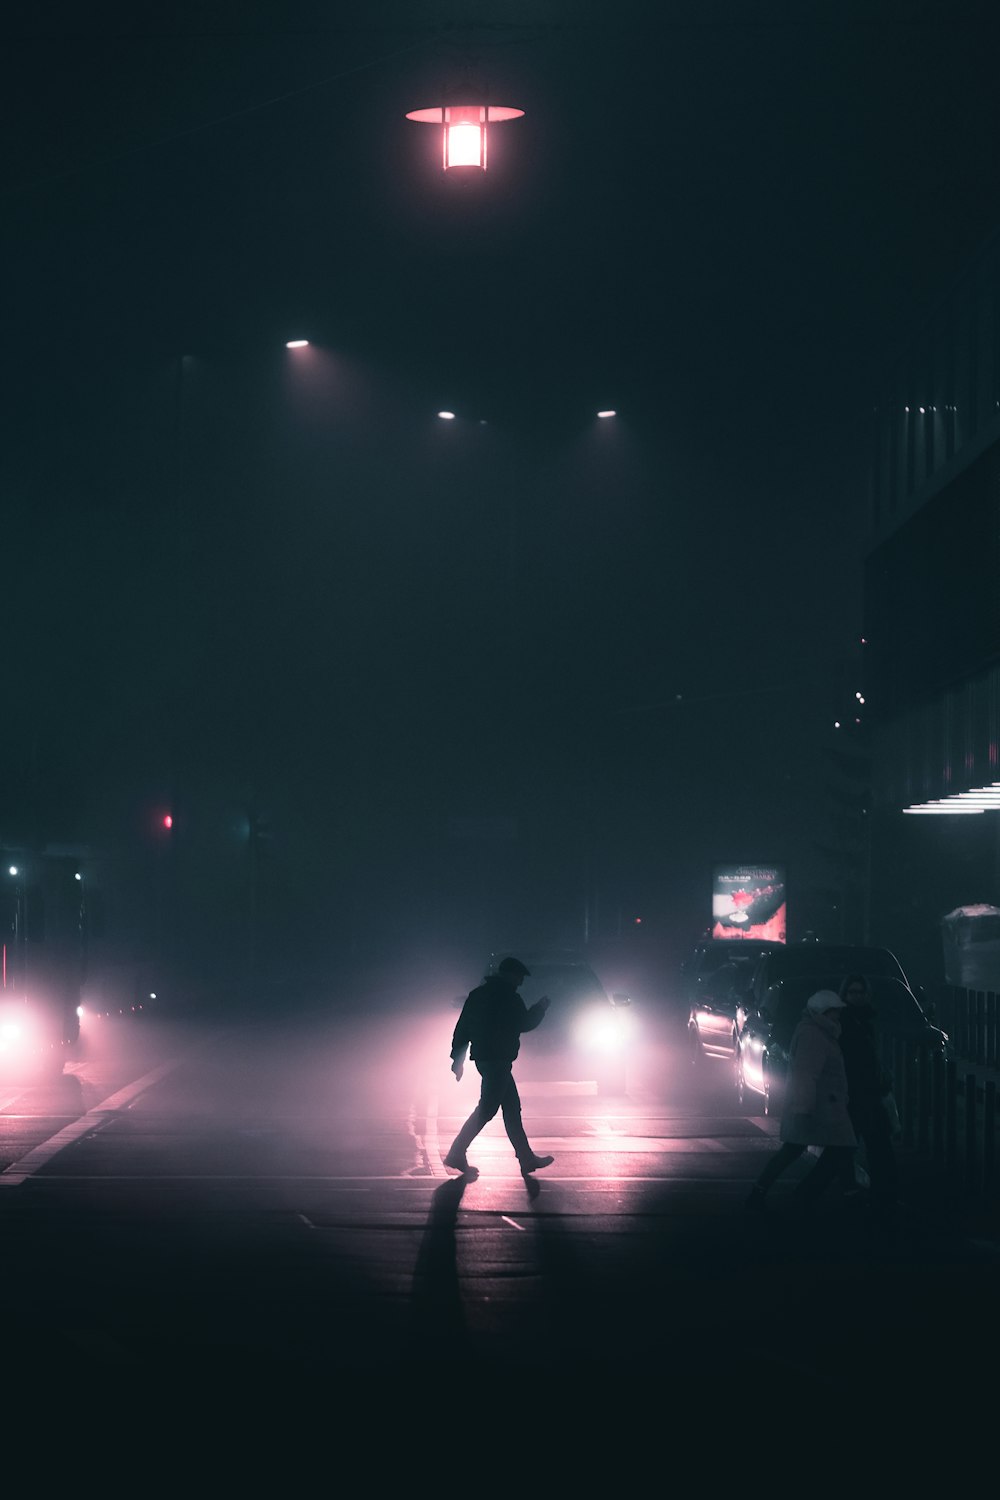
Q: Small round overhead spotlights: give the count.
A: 3